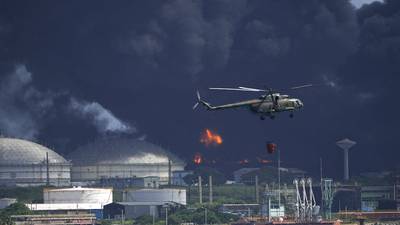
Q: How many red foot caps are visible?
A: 0